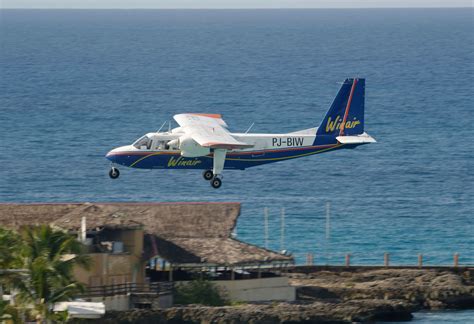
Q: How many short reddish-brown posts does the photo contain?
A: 5